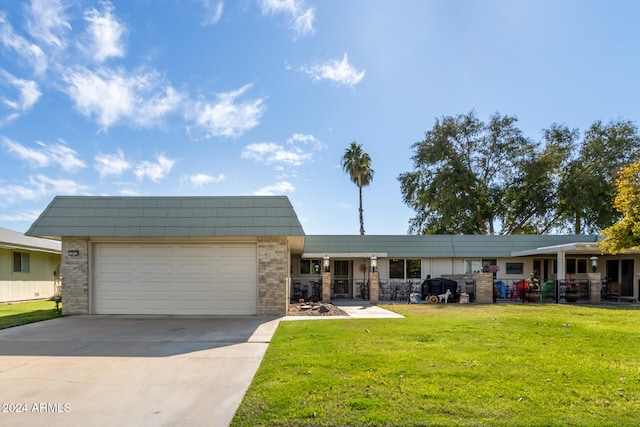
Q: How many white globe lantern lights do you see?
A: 3